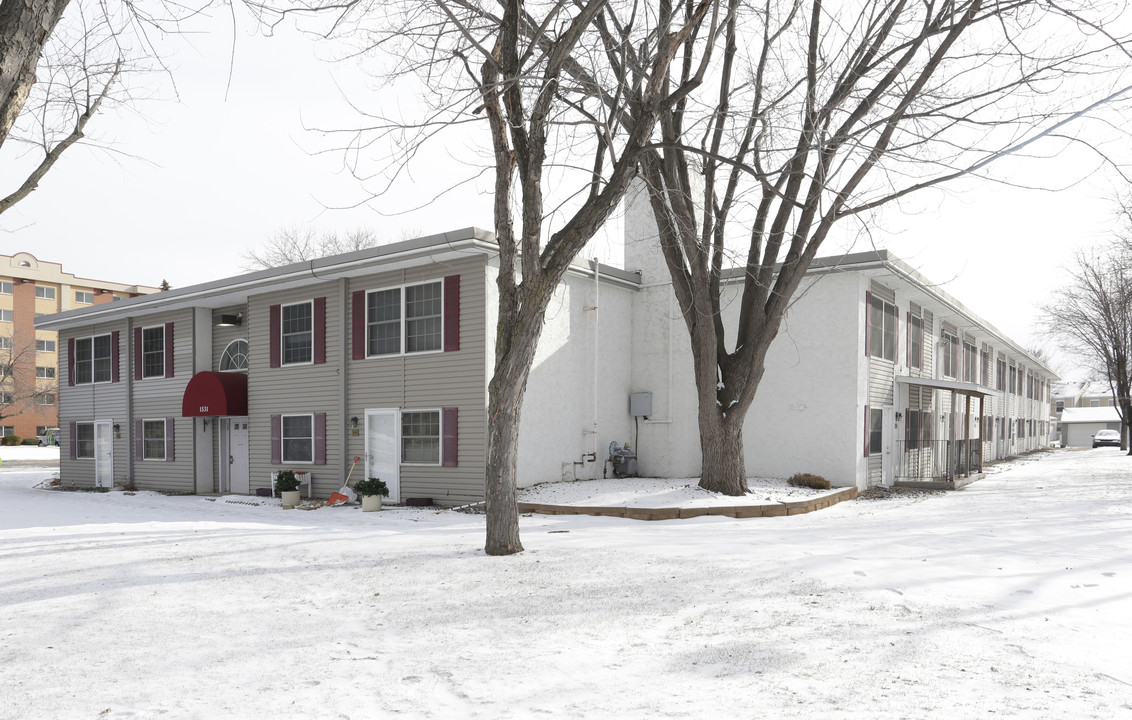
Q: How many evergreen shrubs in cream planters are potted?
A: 2